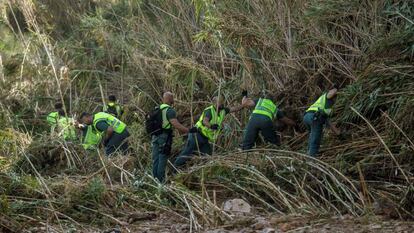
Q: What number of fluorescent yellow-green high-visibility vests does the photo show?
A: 7